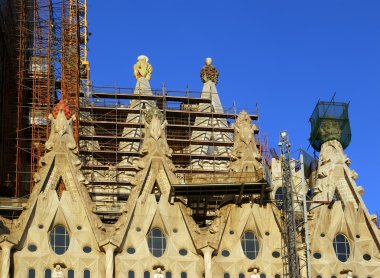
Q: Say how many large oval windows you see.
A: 4